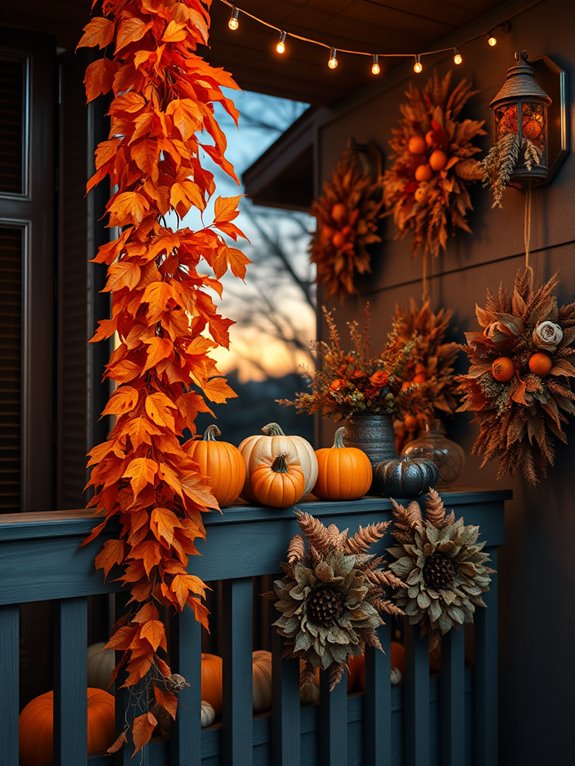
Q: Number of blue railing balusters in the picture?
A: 11